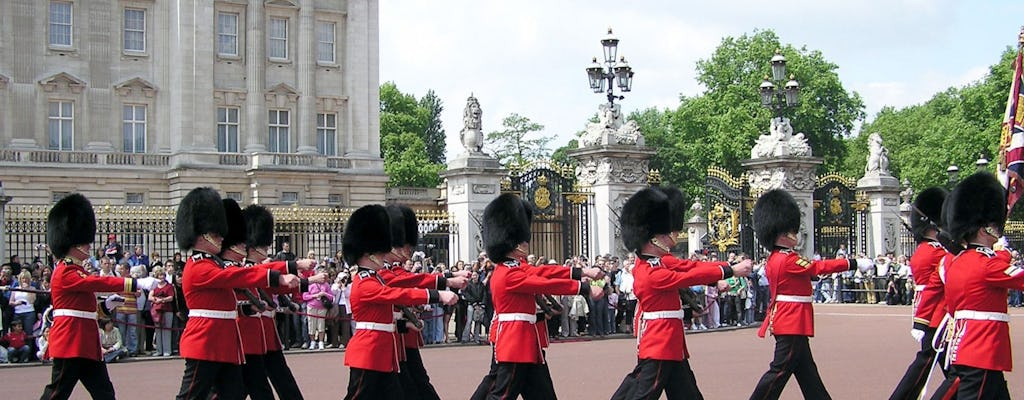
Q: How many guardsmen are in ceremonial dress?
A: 15